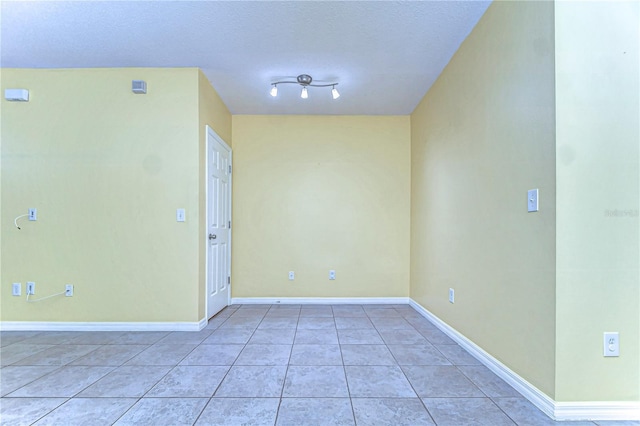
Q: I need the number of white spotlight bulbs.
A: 3